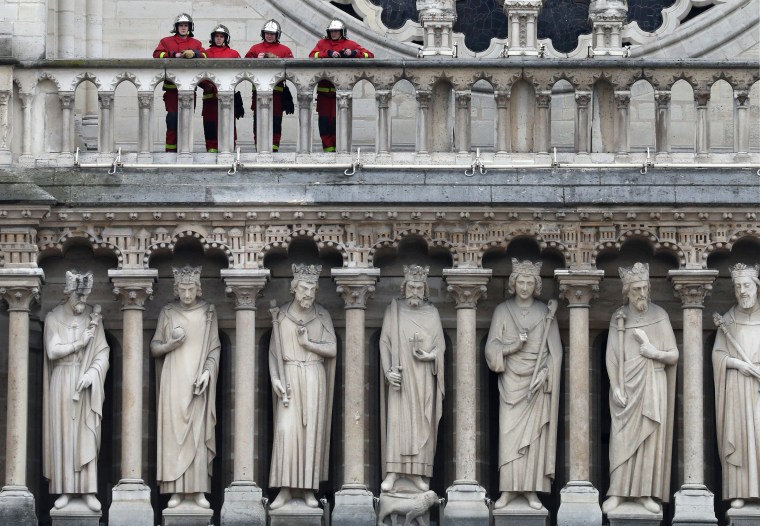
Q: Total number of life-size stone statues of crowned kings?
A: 7